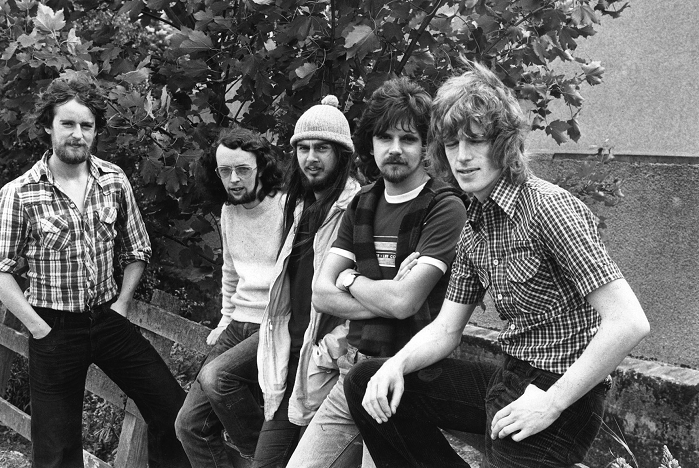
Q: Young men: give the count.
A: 5